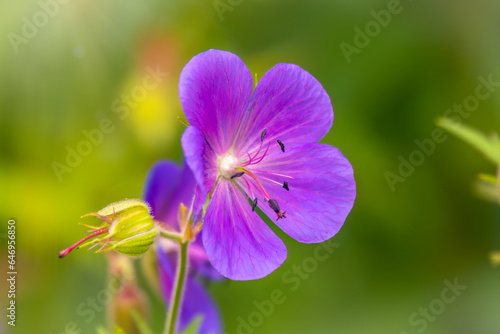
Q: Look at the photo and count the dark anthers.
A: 6